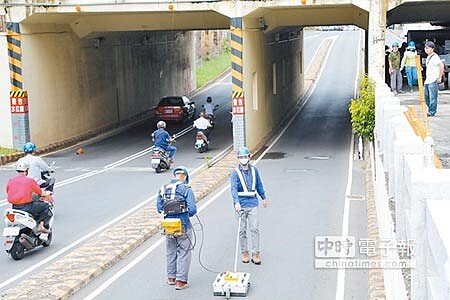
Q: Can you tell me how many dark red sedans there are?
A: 1